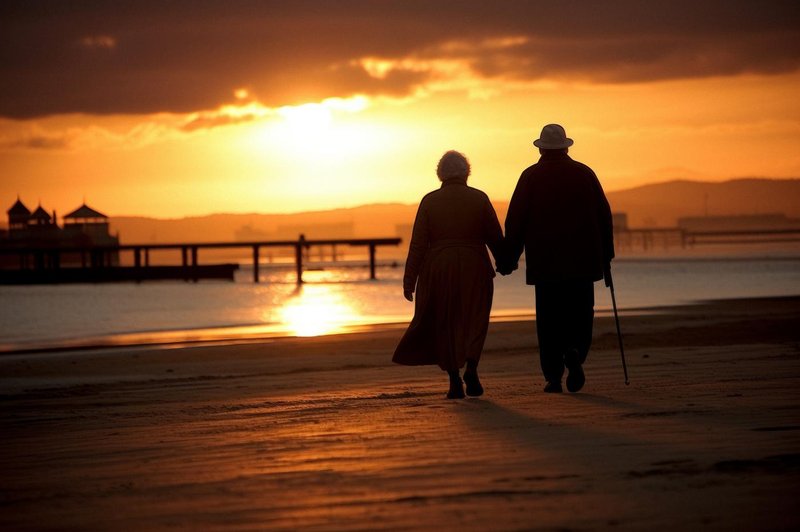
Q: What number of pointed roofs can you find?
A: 3